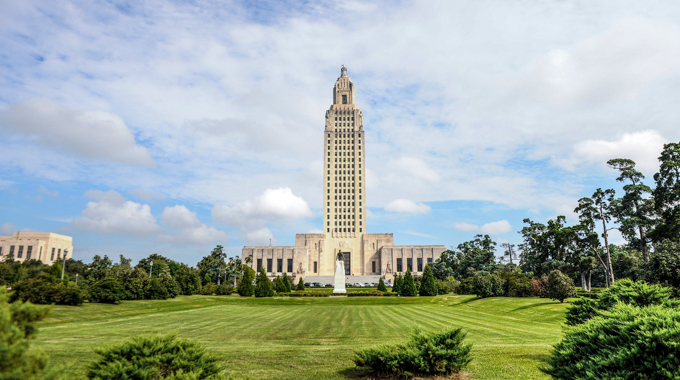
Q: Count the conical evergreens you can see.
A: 10